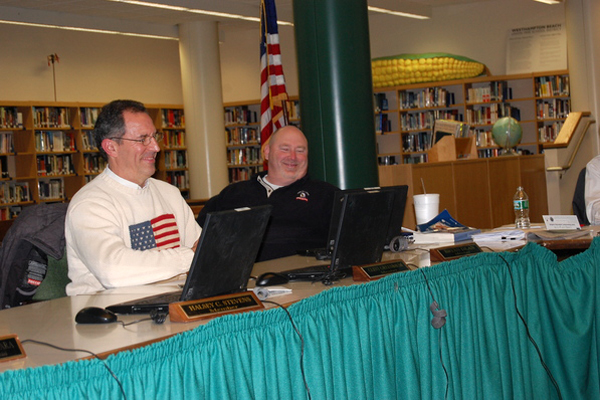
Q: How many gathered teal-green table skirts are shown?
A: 1